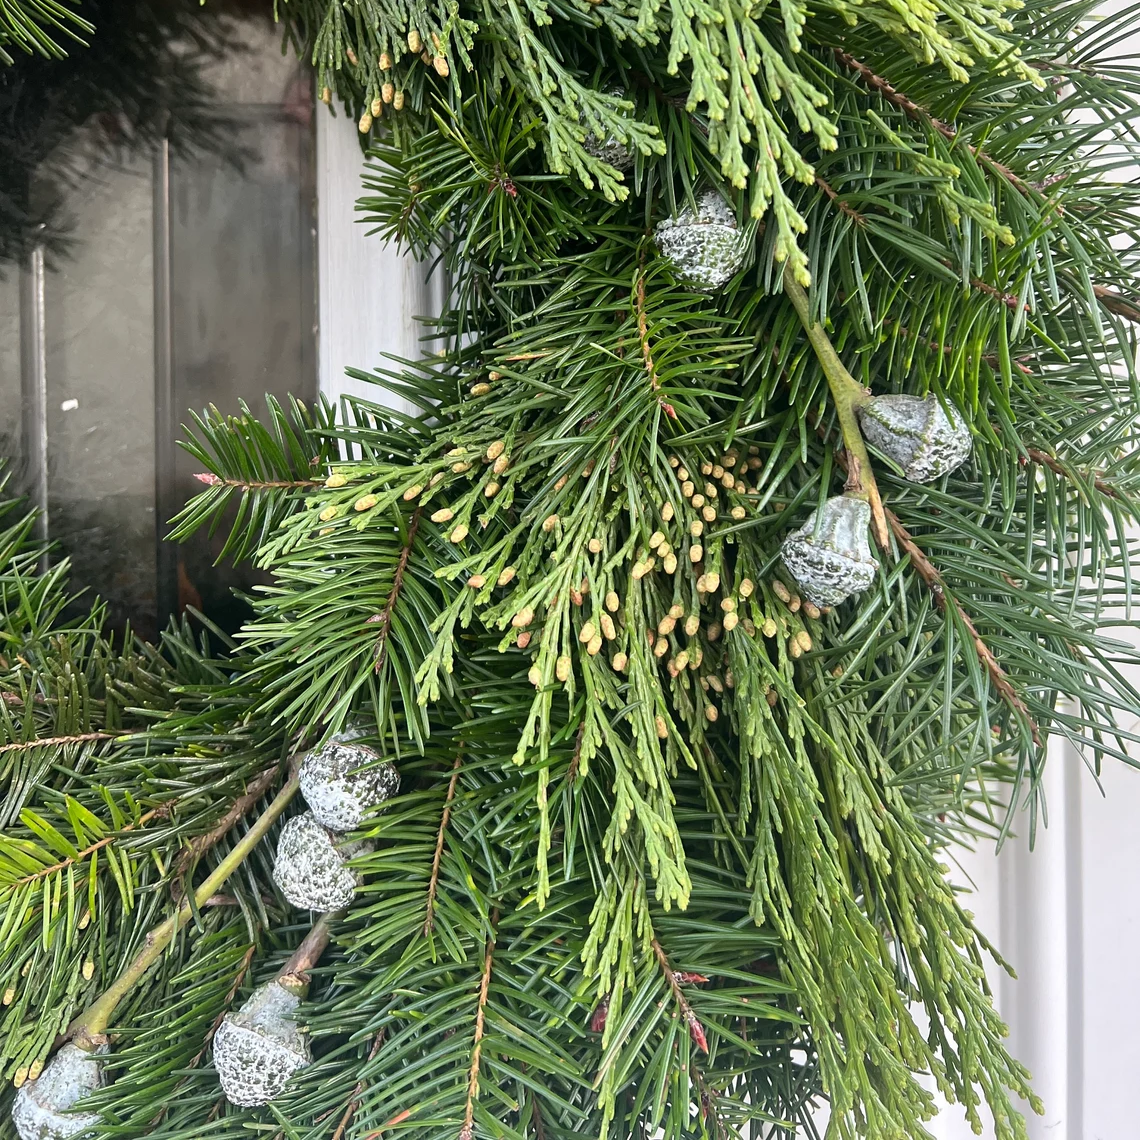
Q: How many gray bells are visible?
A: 8